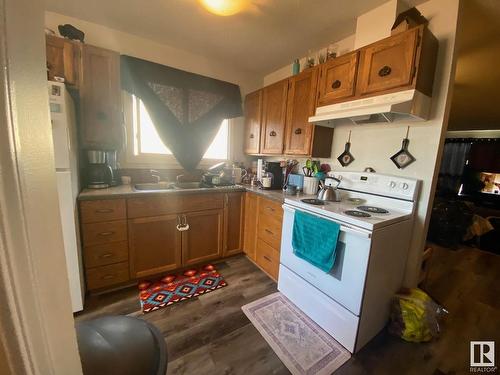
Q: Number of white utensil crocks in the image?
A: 1